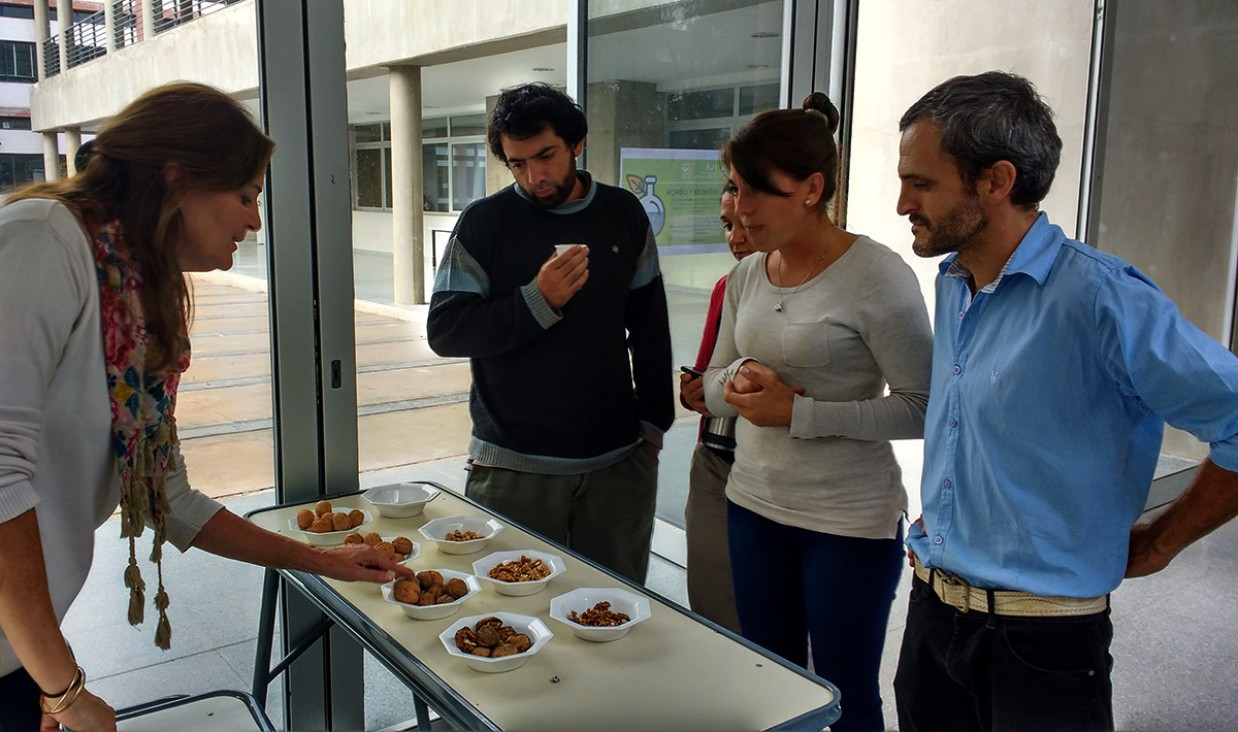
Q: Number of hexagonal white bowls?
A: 8